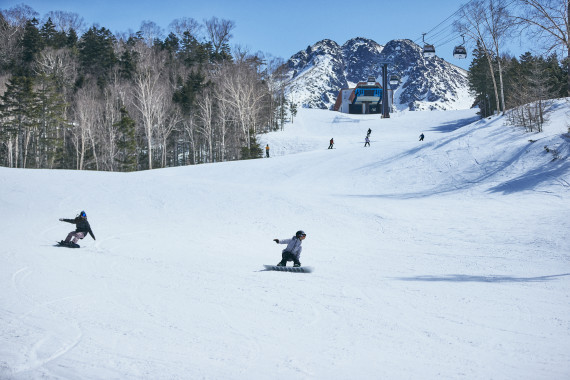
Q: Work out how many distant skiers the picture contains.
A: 5